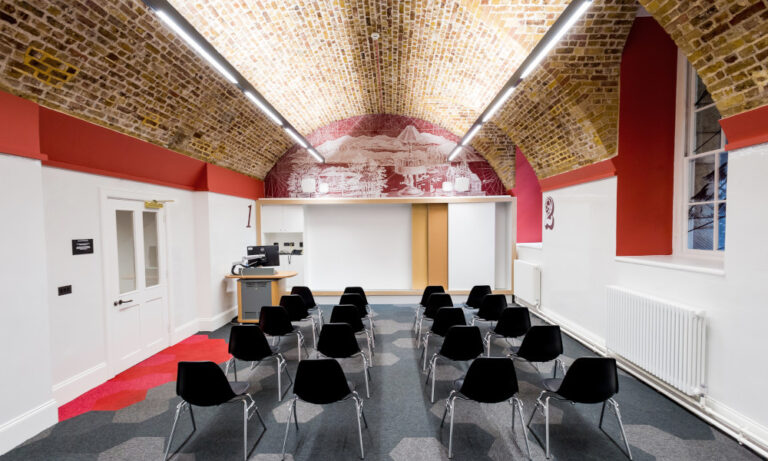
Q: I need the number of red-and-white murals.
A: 1